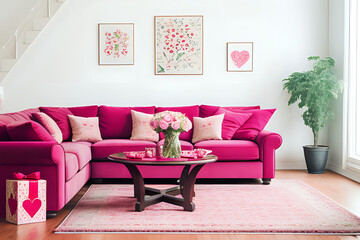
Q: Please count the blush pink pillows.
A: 4